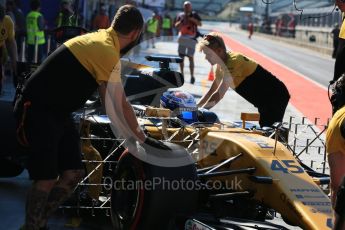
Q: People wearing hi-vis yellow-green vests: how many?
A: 4